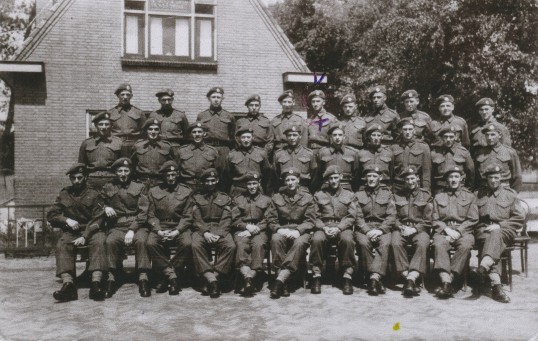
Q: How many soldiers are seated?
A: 11